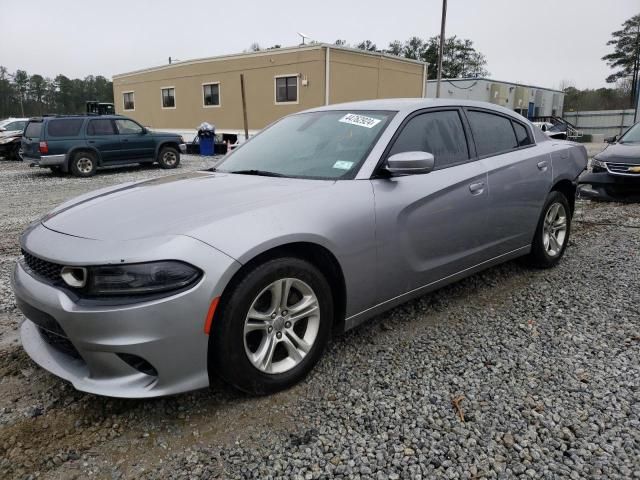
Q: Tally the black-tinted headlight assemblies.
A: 1